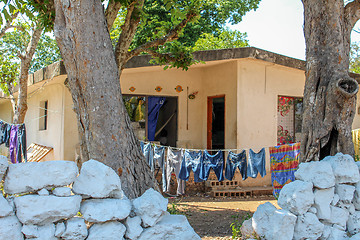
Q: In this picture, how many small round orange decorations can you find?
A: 3